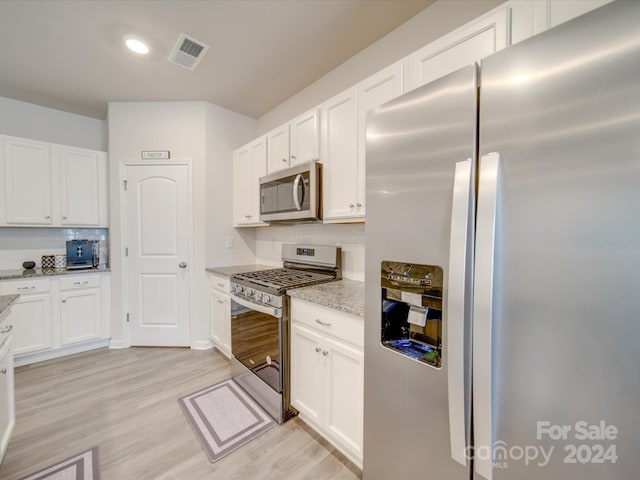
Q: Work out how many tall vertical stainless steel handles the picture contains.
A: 2